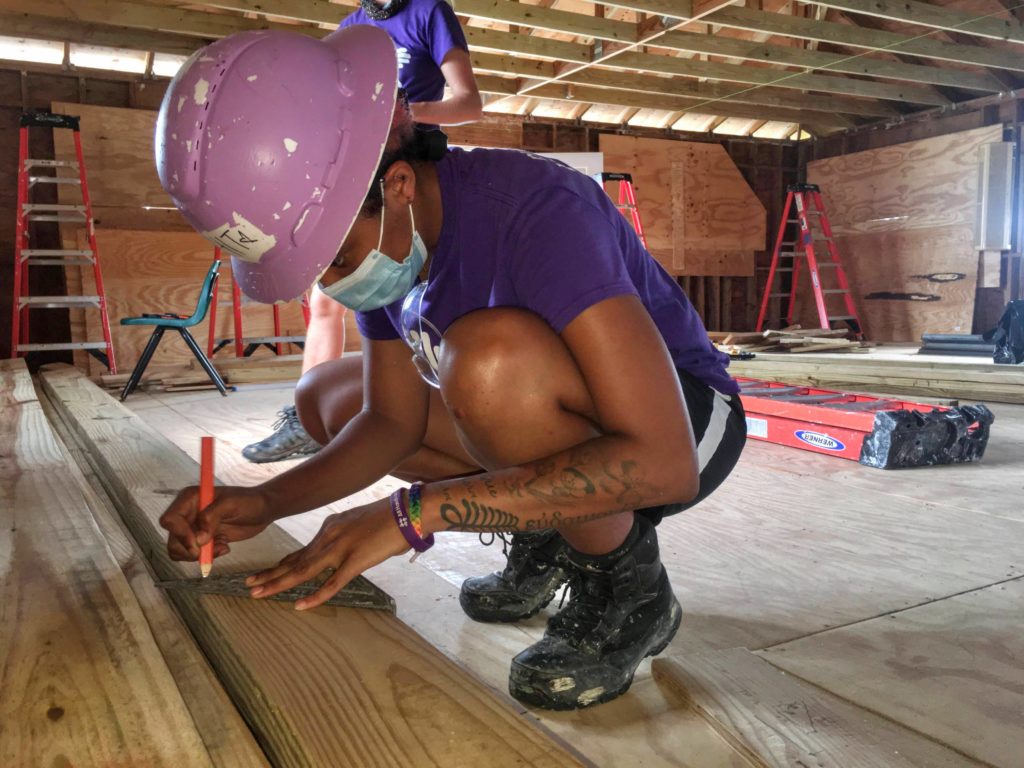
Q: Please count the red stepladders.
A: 5